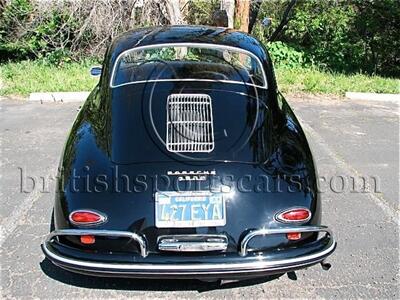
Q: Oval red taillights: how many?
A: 2